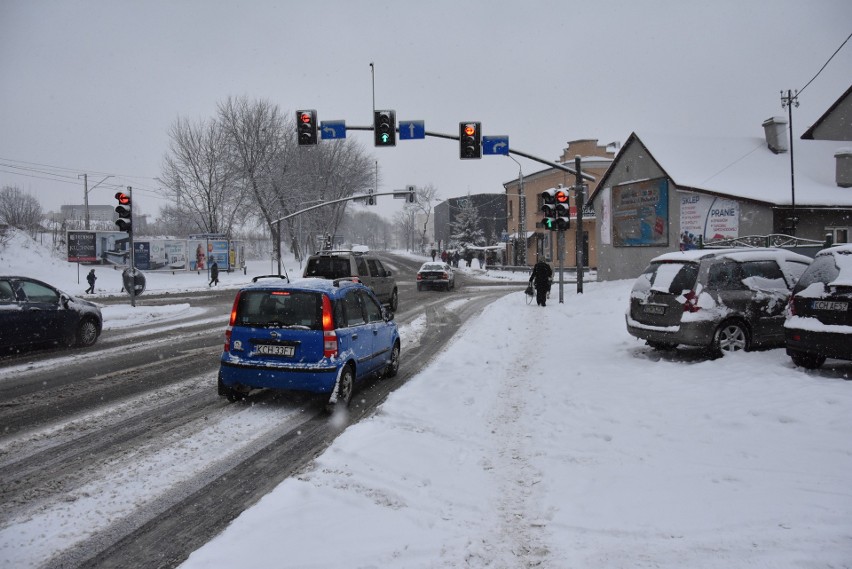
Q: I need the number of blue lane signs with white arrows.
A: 3